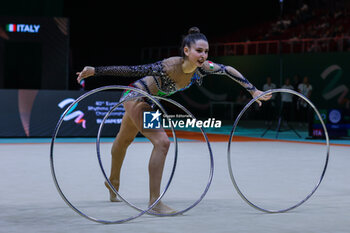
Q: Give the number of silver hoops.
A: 3